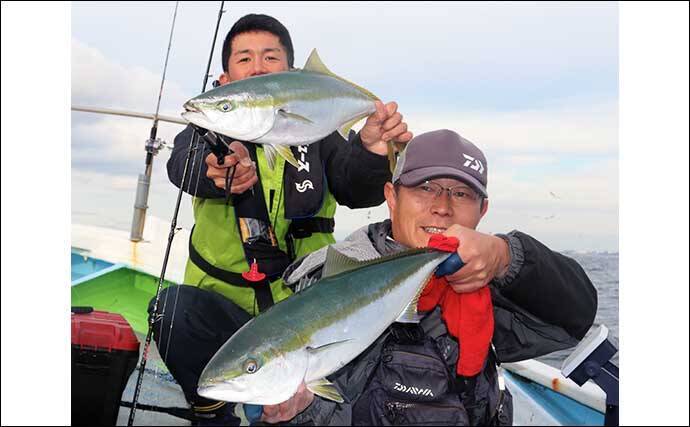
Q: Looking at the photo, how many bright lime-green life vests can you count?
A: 1